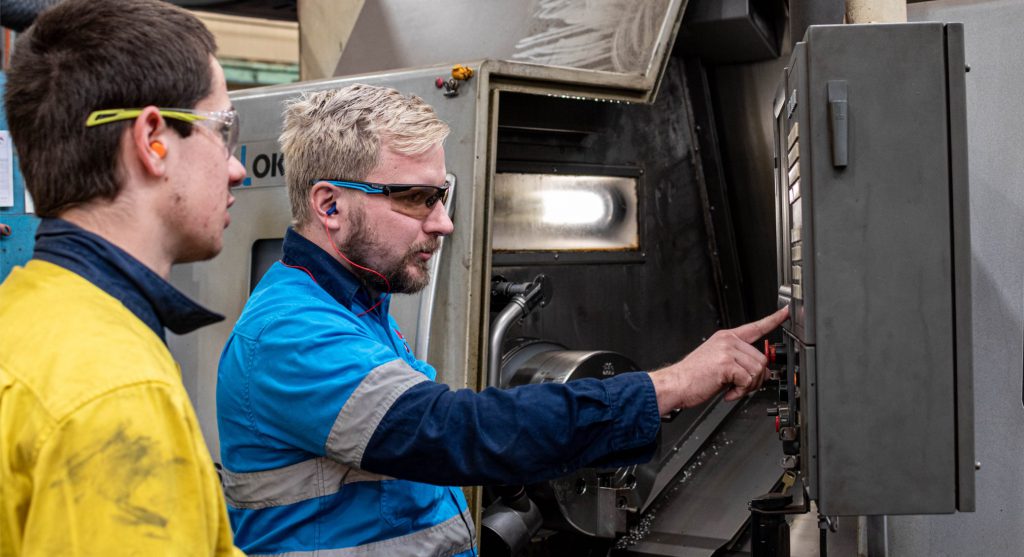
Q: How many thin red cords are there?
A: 1